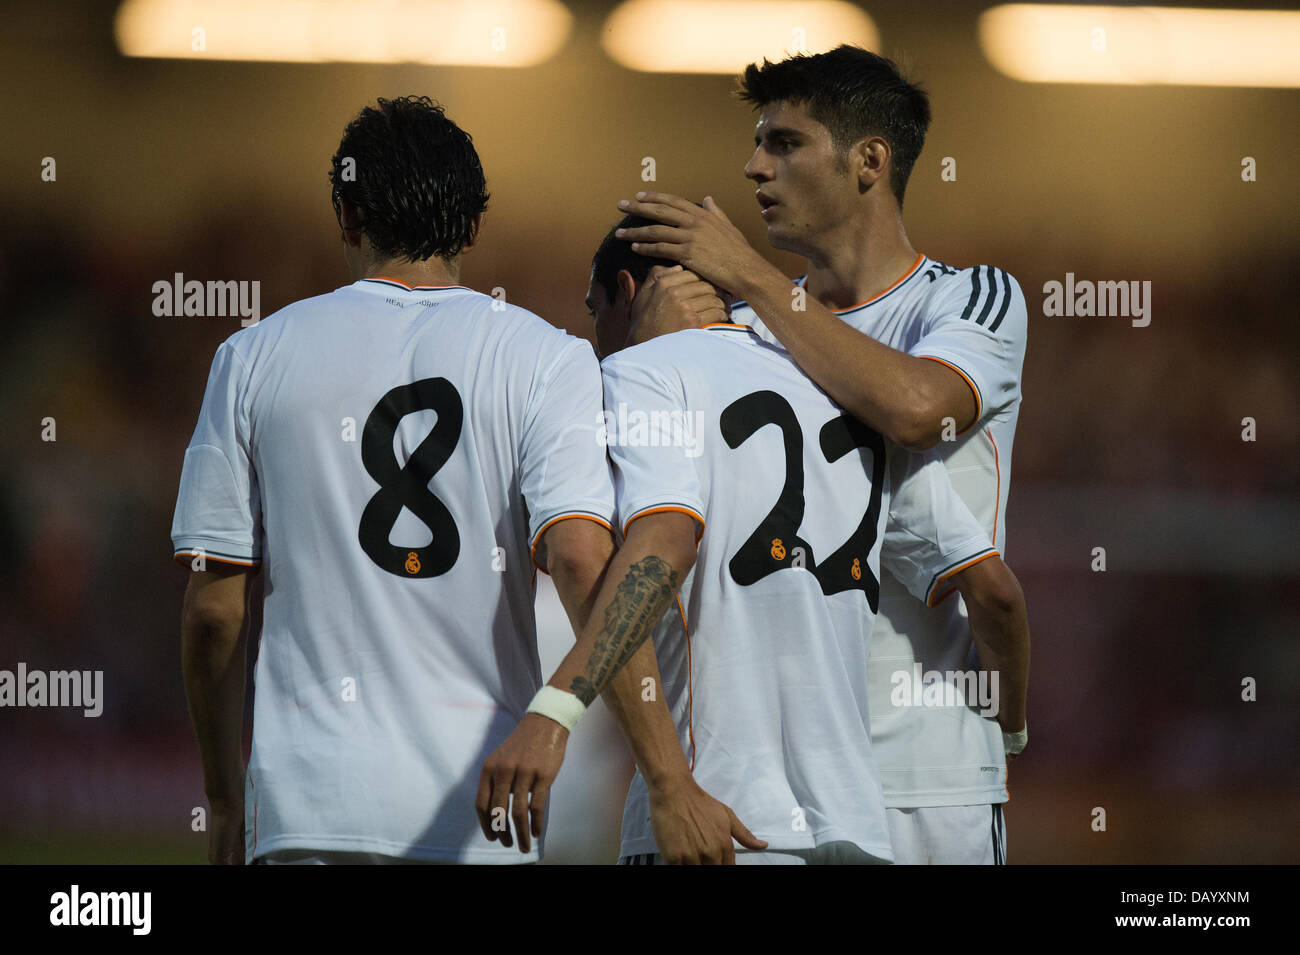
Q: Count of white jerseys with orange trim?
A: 3